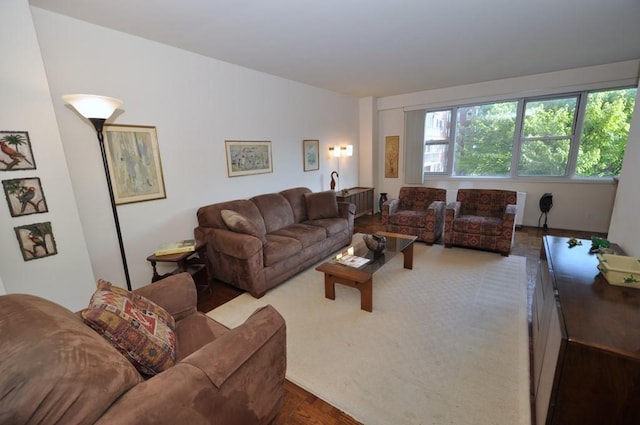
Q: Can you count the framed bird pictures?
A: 3